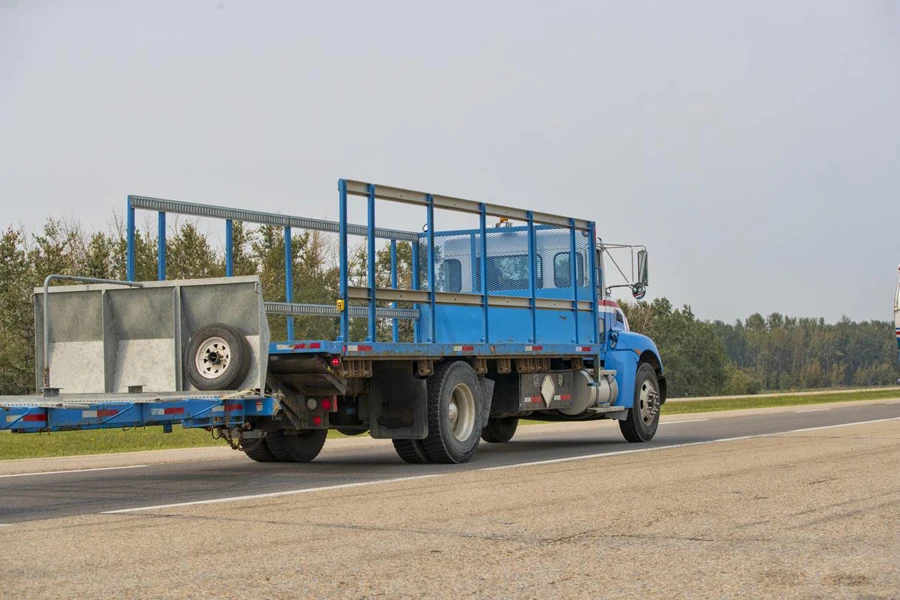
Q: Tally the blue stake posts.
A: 13